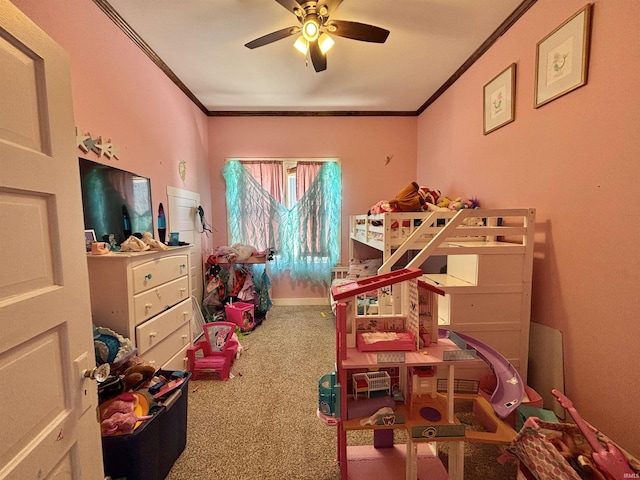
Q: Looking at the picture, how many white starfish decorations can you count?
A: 3